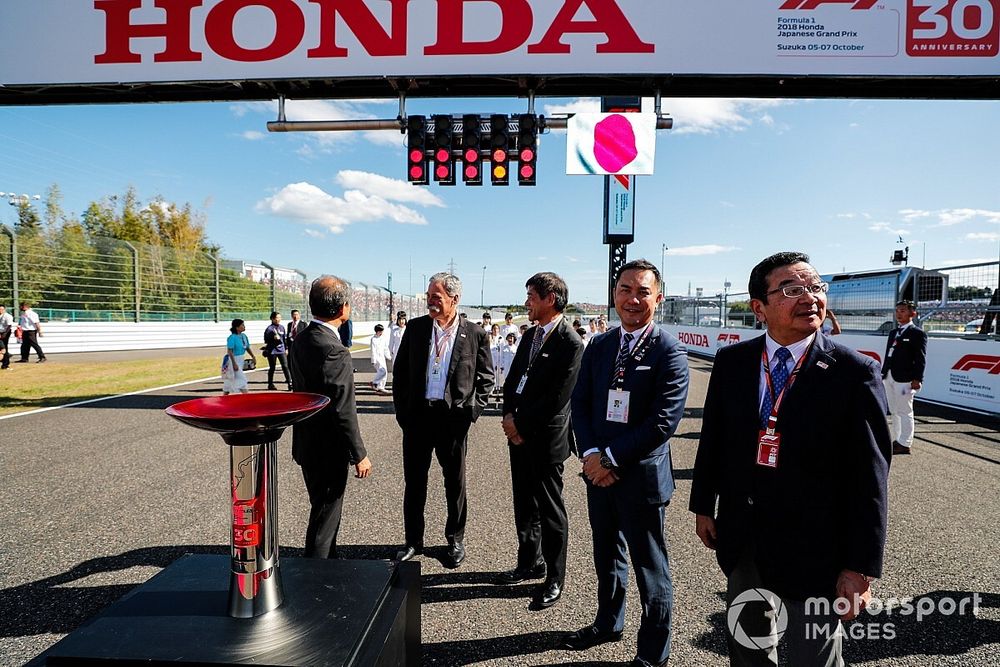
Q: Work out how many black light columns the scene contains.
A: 5